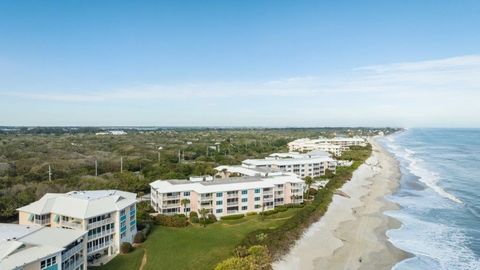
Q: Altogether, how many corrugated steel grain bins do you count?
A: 0